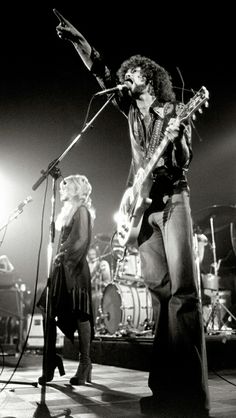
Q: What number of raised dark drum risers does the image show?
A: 1